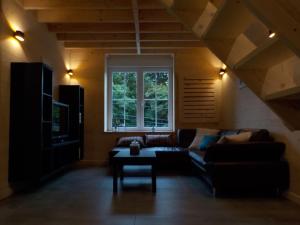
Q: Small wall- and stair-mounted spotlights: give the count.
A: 4